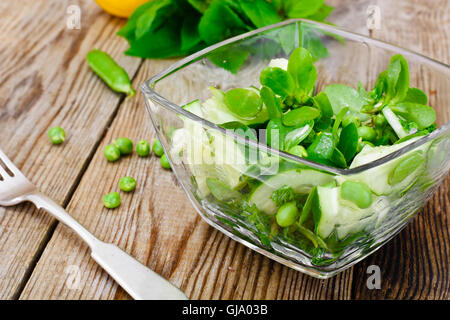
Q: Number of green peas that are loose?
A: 8